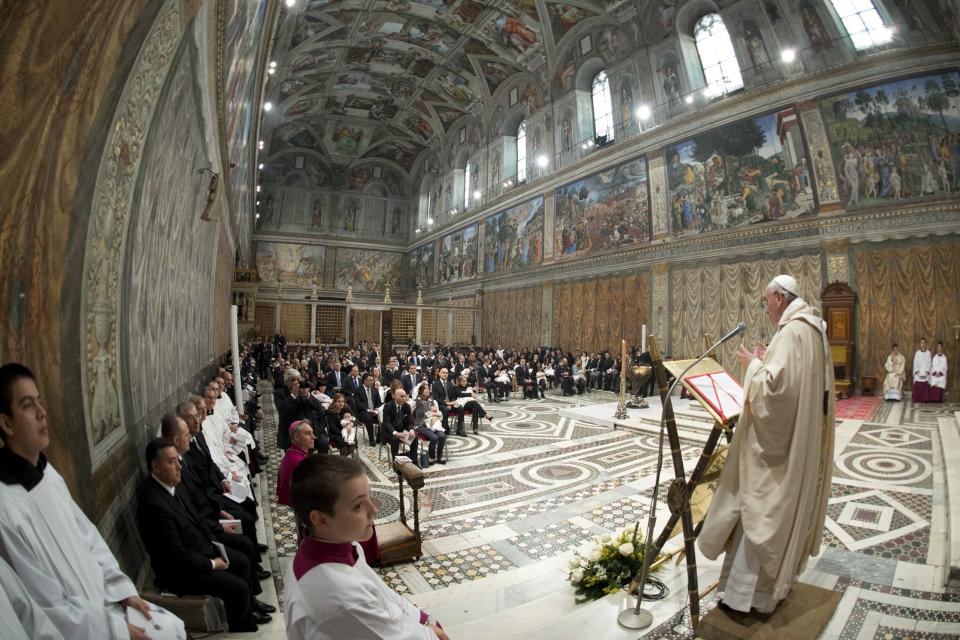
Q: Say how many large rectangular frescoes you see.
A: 8